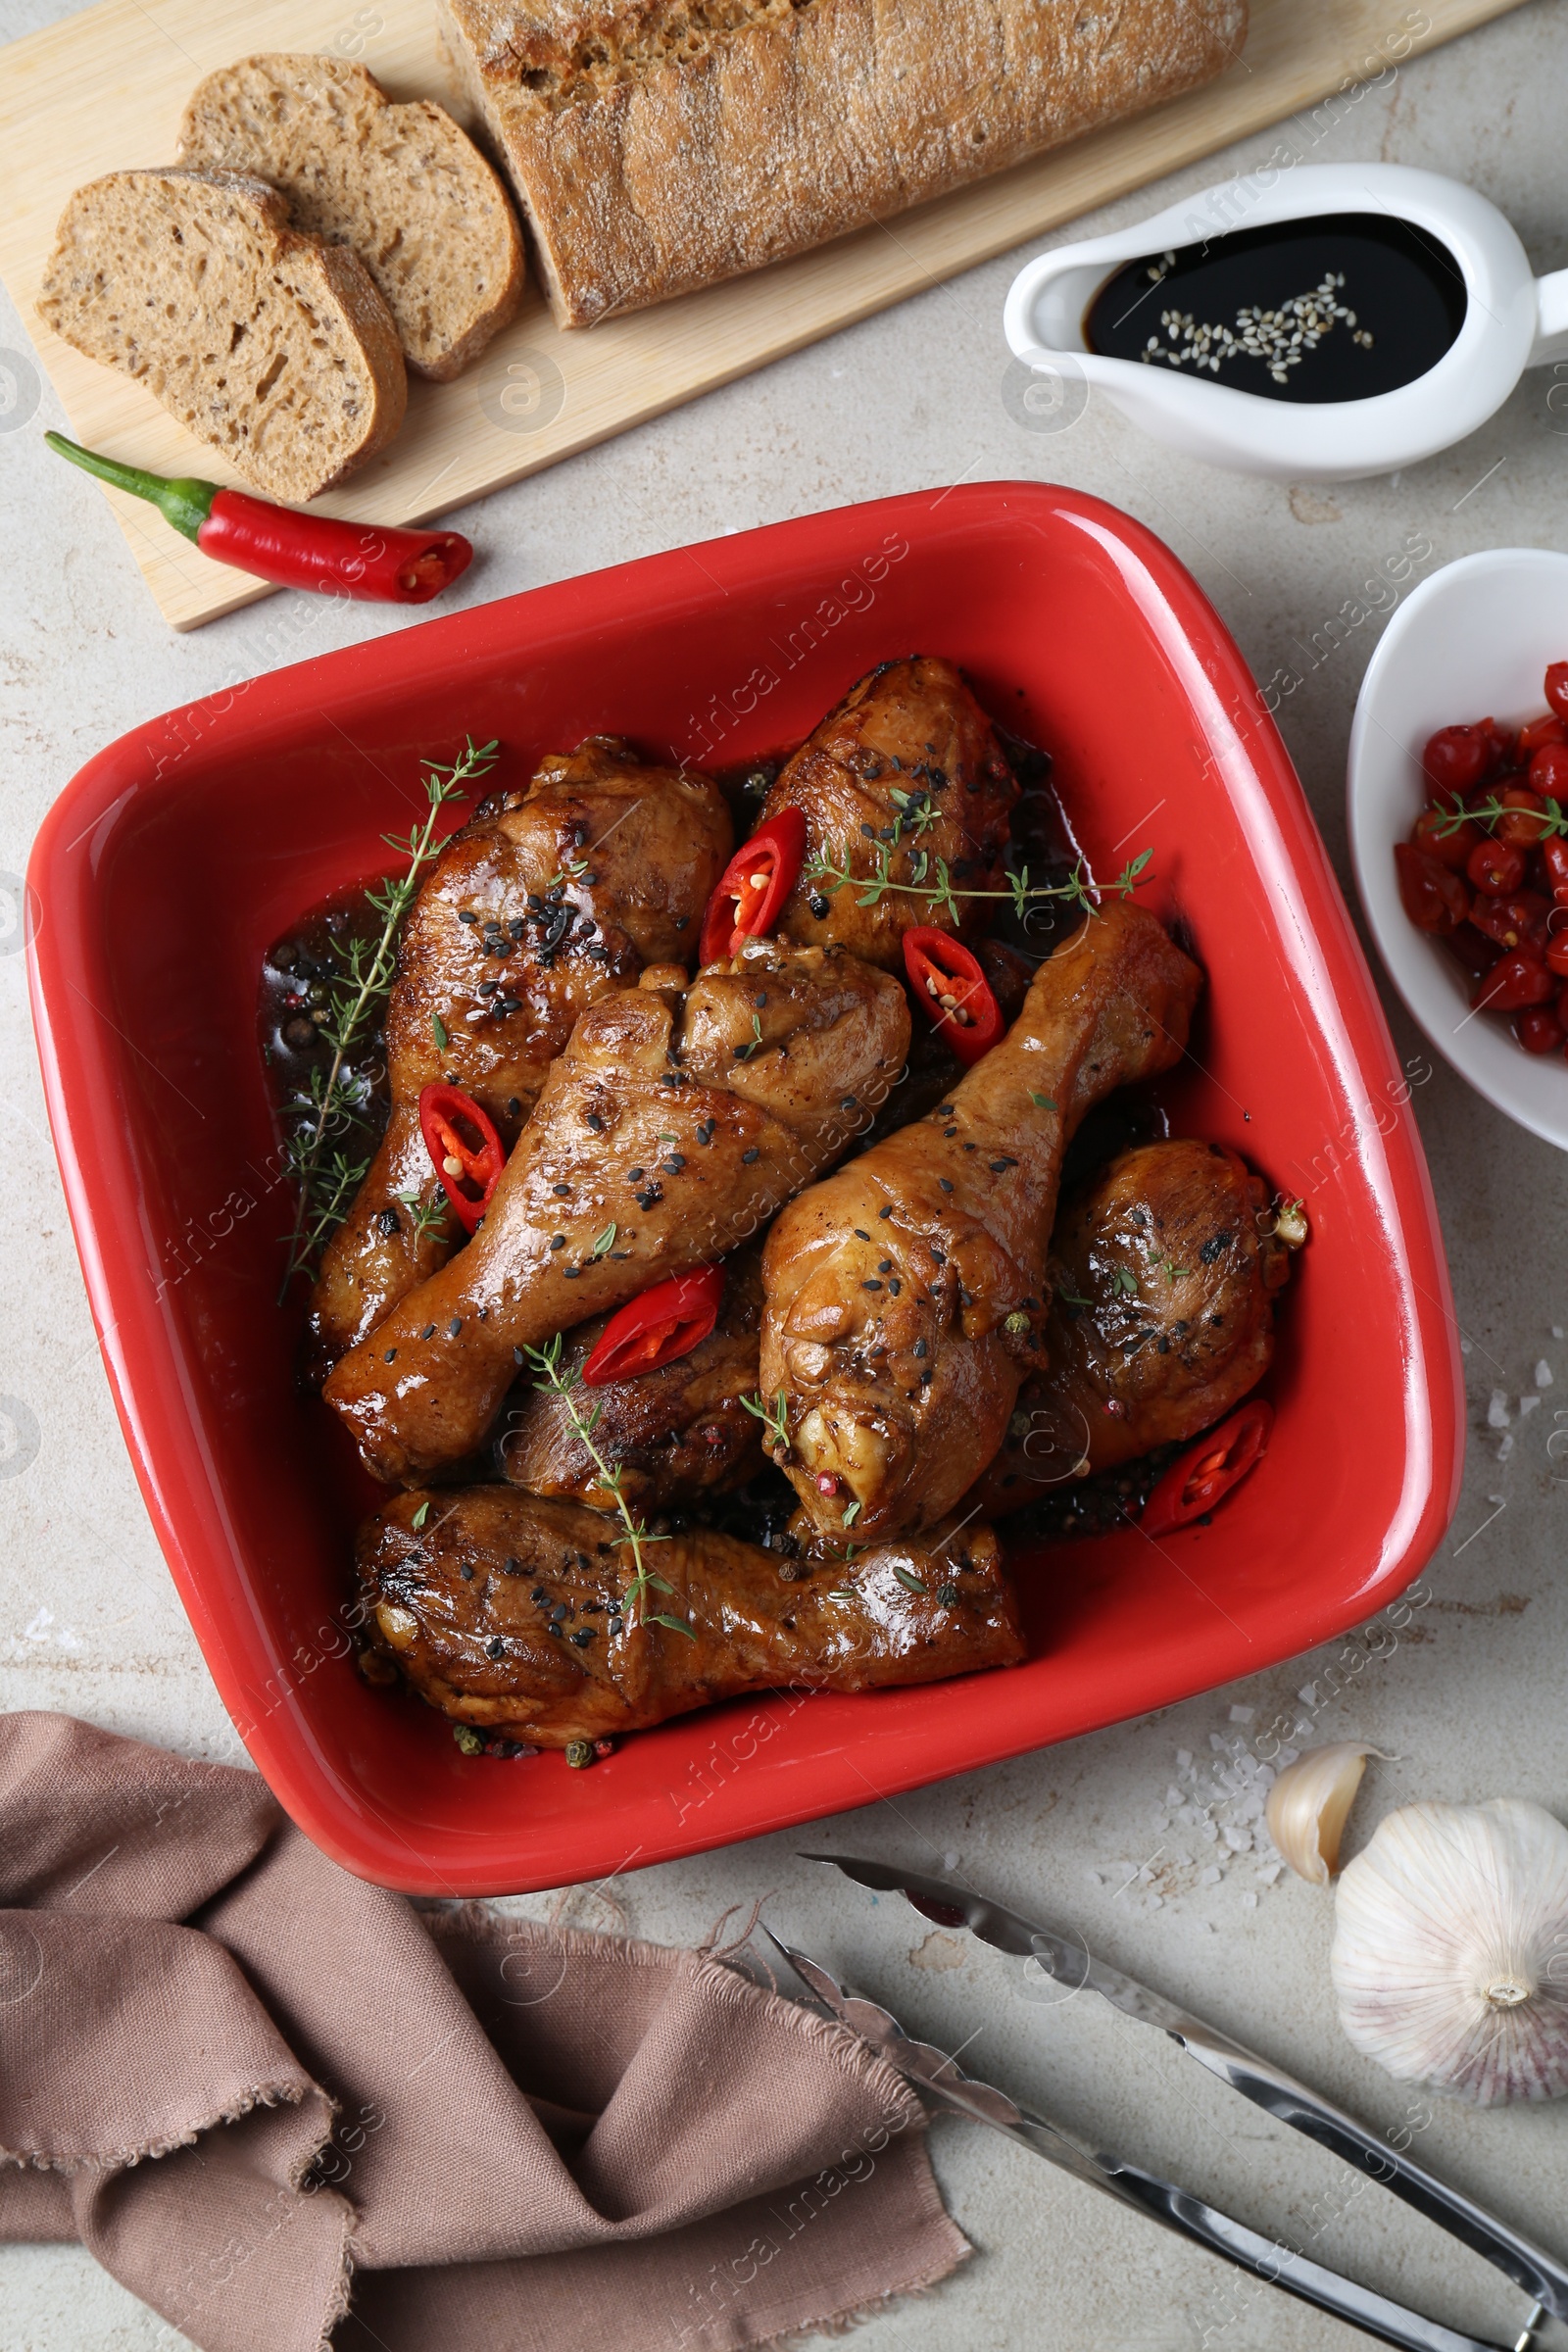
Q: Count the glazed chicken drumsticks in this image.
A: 7